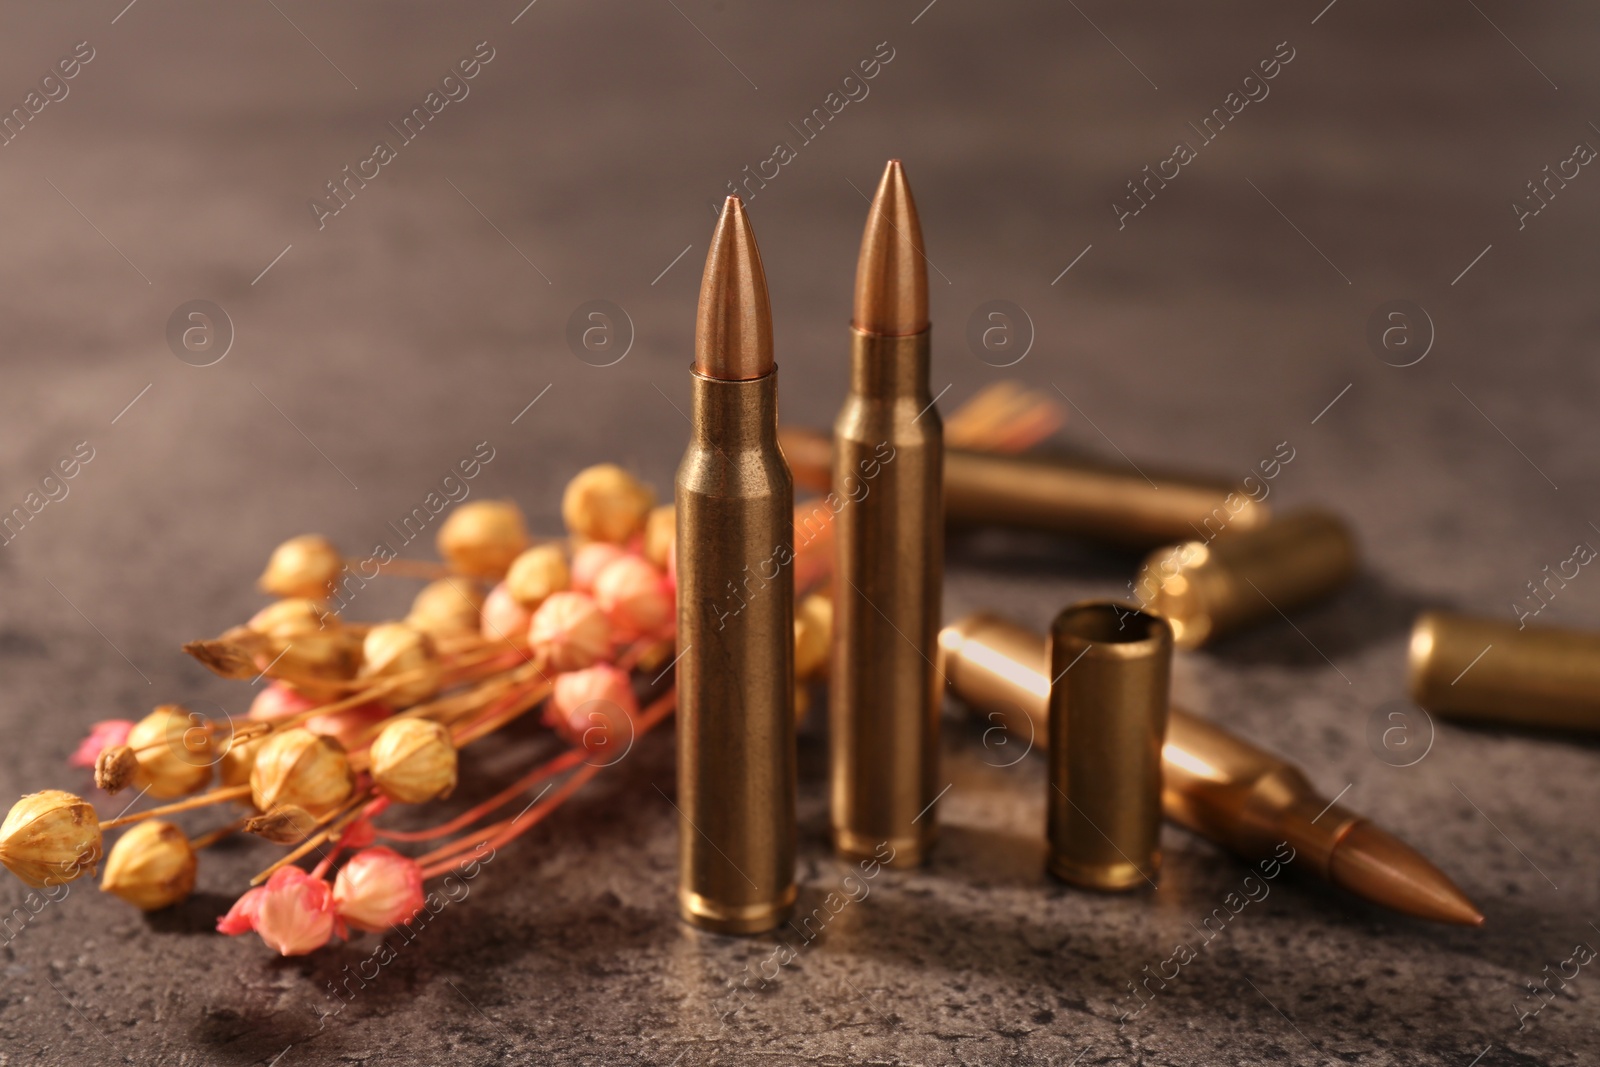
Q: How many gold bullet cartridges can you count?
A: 7